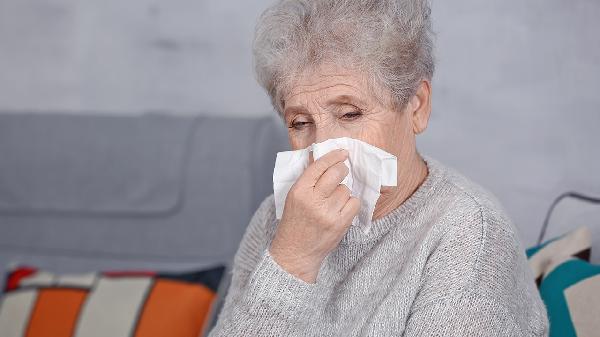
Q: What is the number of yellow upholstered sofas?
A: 0